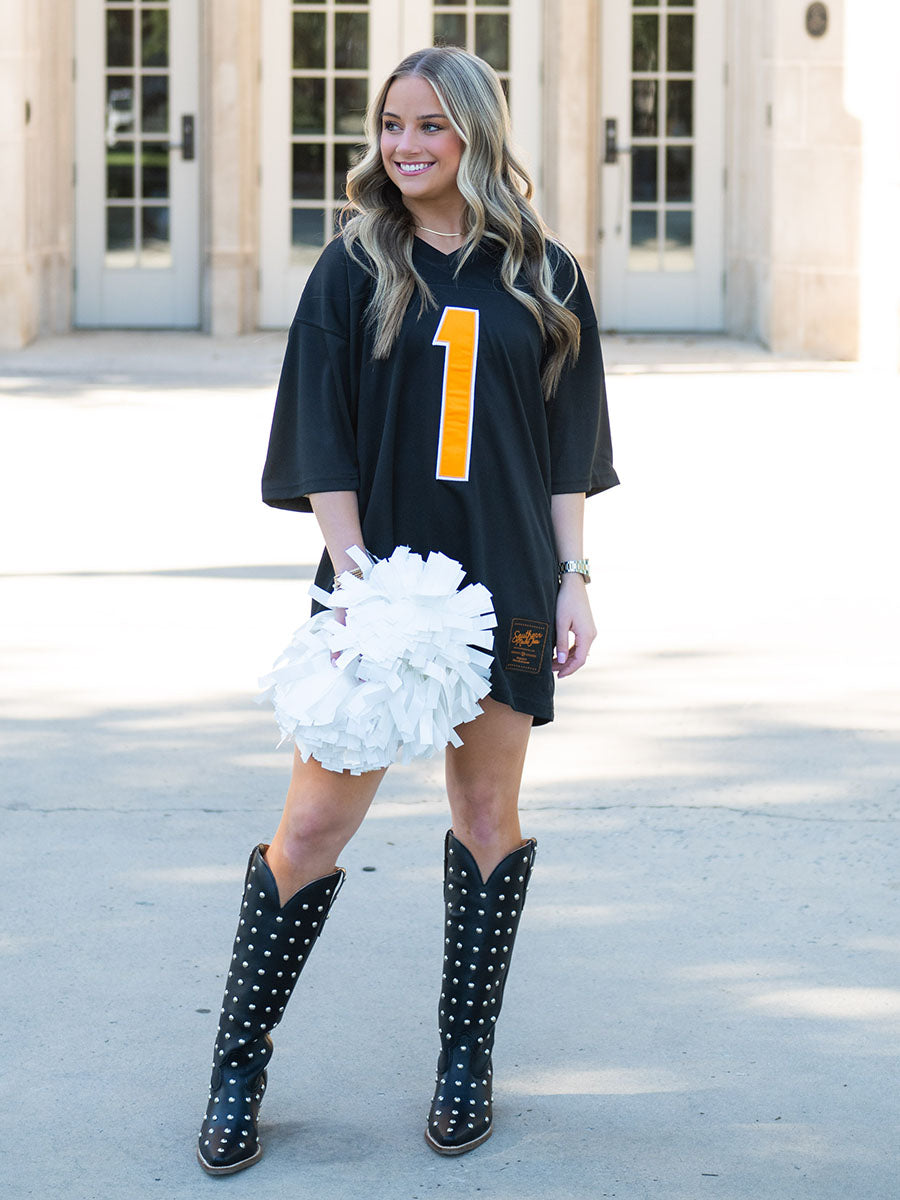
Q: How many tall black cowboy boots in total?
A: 2